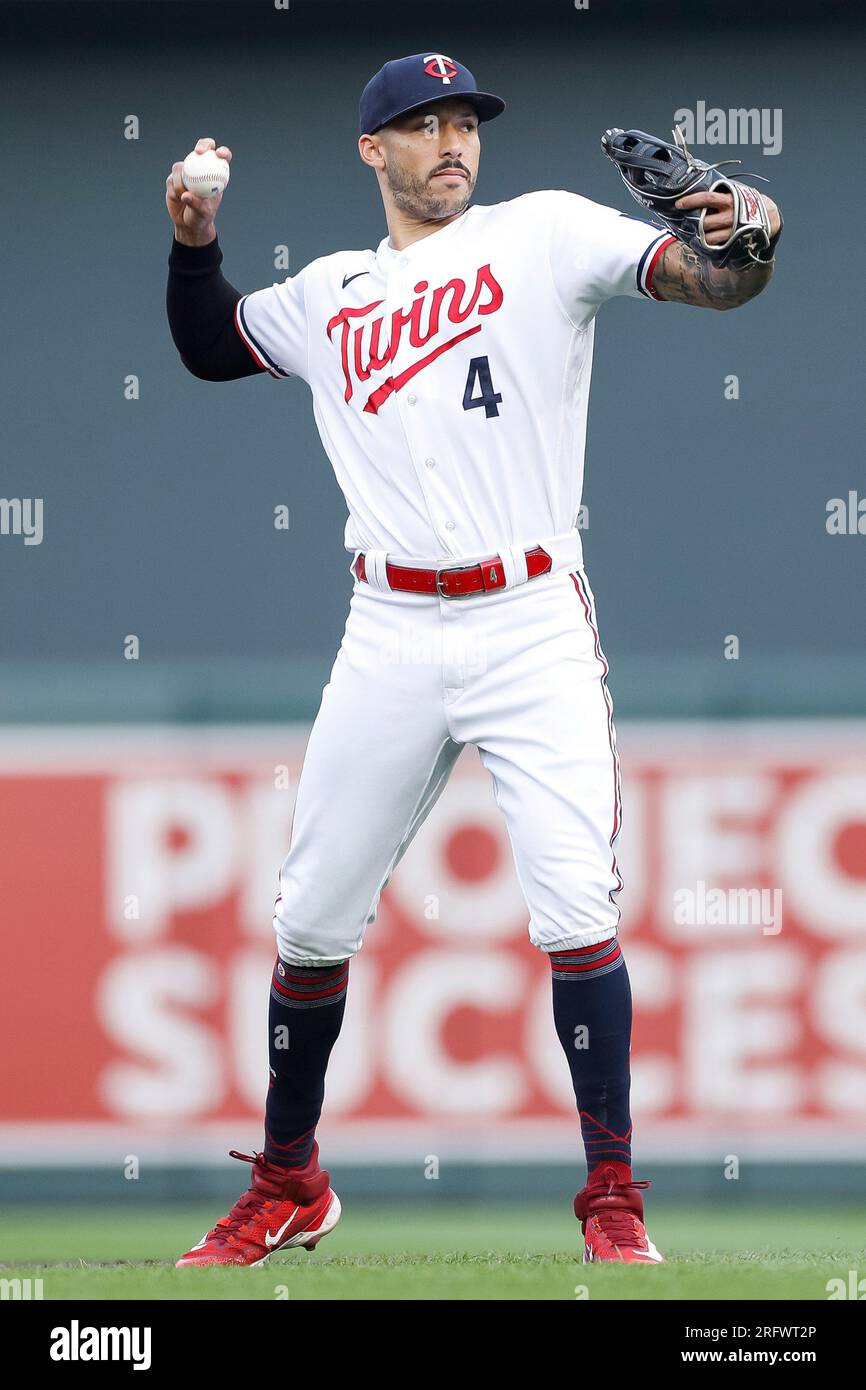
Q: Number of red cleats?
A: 2